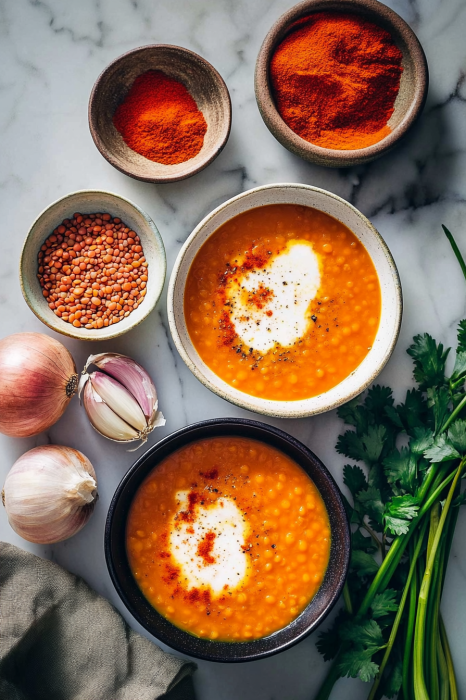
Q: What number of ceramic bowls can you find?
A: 5